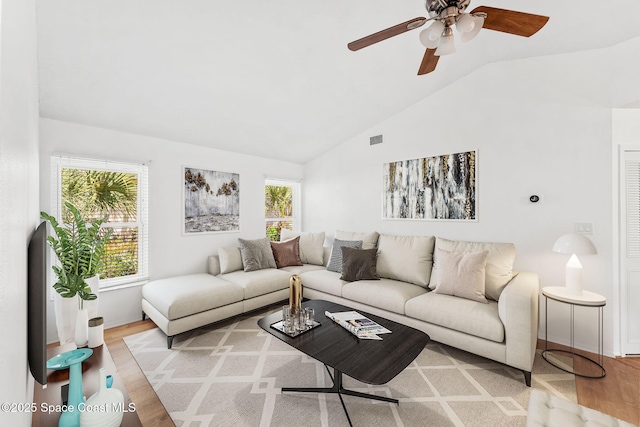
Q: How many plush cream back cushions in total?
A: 5